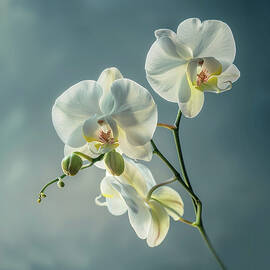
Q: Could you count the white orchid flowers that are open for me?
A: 3